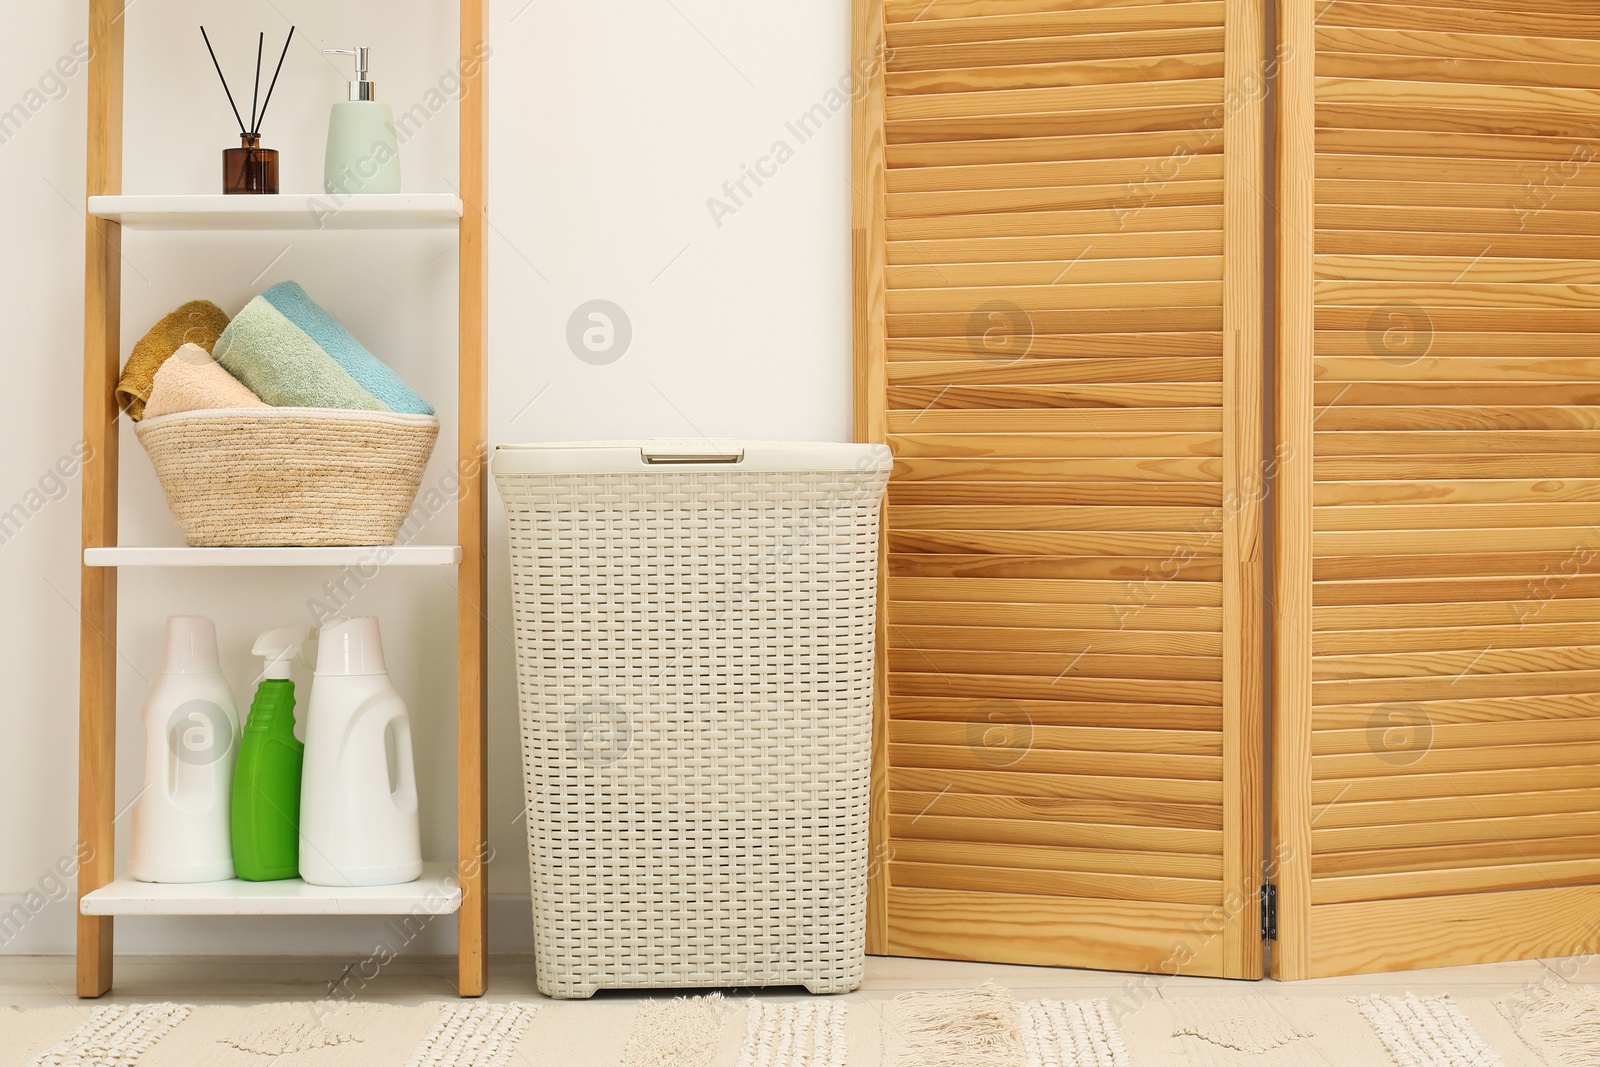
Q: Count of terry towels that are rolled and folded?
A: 4